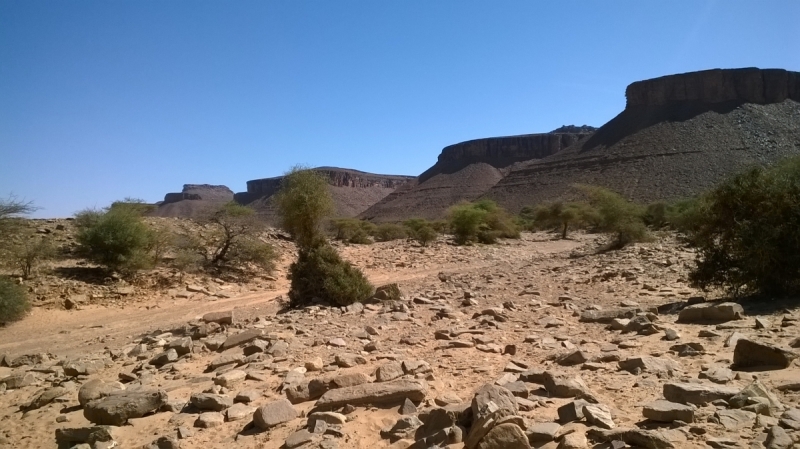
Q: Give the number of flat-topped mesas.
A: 4